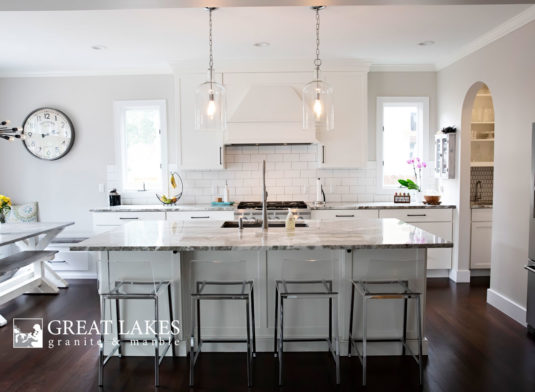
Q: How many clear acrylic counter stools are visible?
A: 4